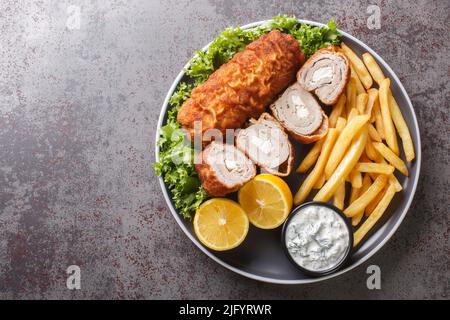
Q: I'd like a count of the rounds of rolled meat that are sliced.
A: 4